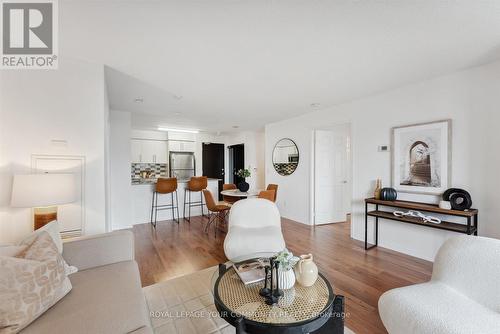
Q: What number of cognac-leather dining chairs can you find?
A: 4